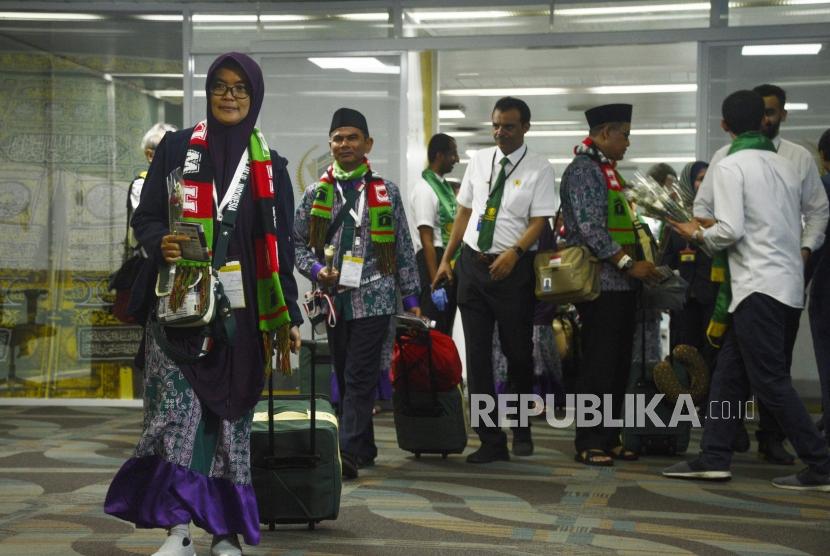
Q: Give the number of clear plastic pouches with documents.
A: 2